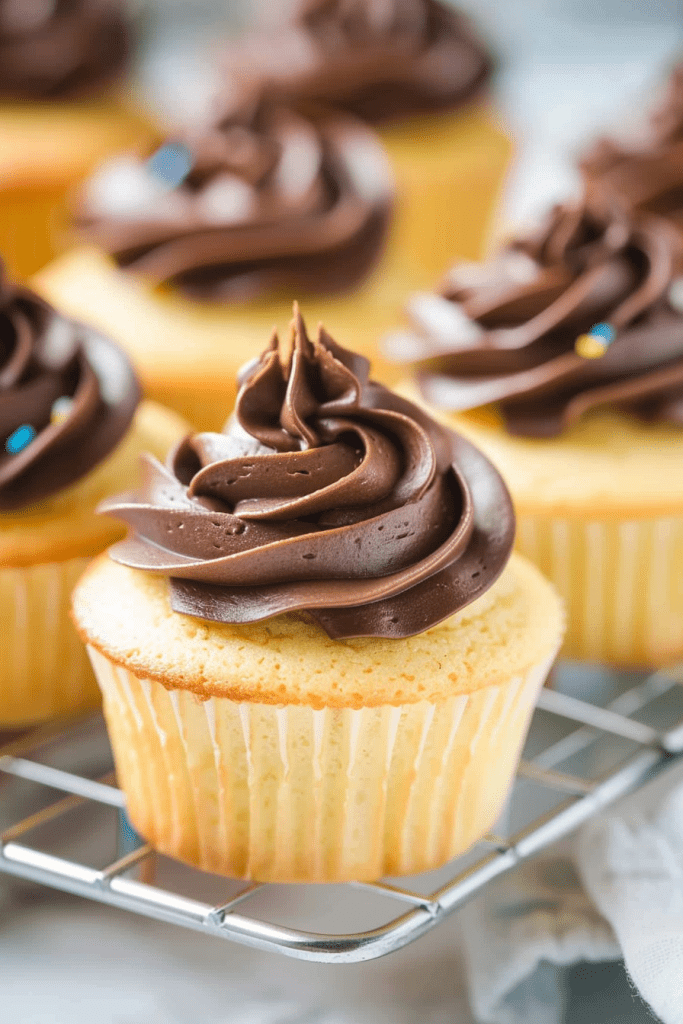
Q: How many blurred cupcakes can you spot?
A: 6